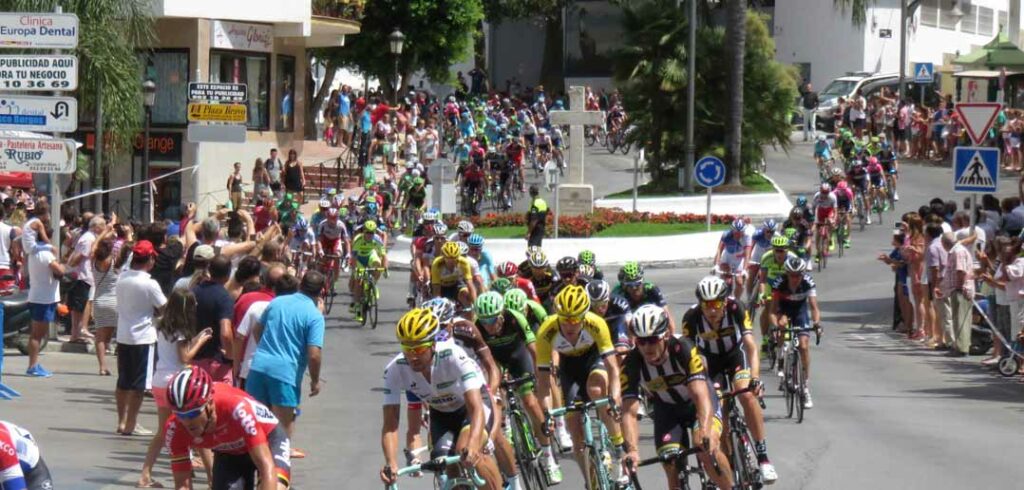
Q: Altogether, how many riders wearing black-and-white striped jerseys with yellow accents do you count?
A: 2